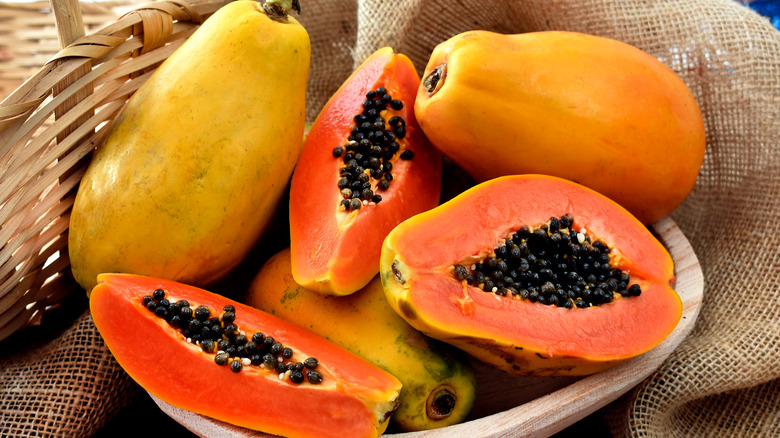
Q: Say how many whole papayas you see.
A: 3